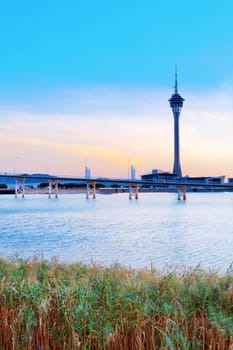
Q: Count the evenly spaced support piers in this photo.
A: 5